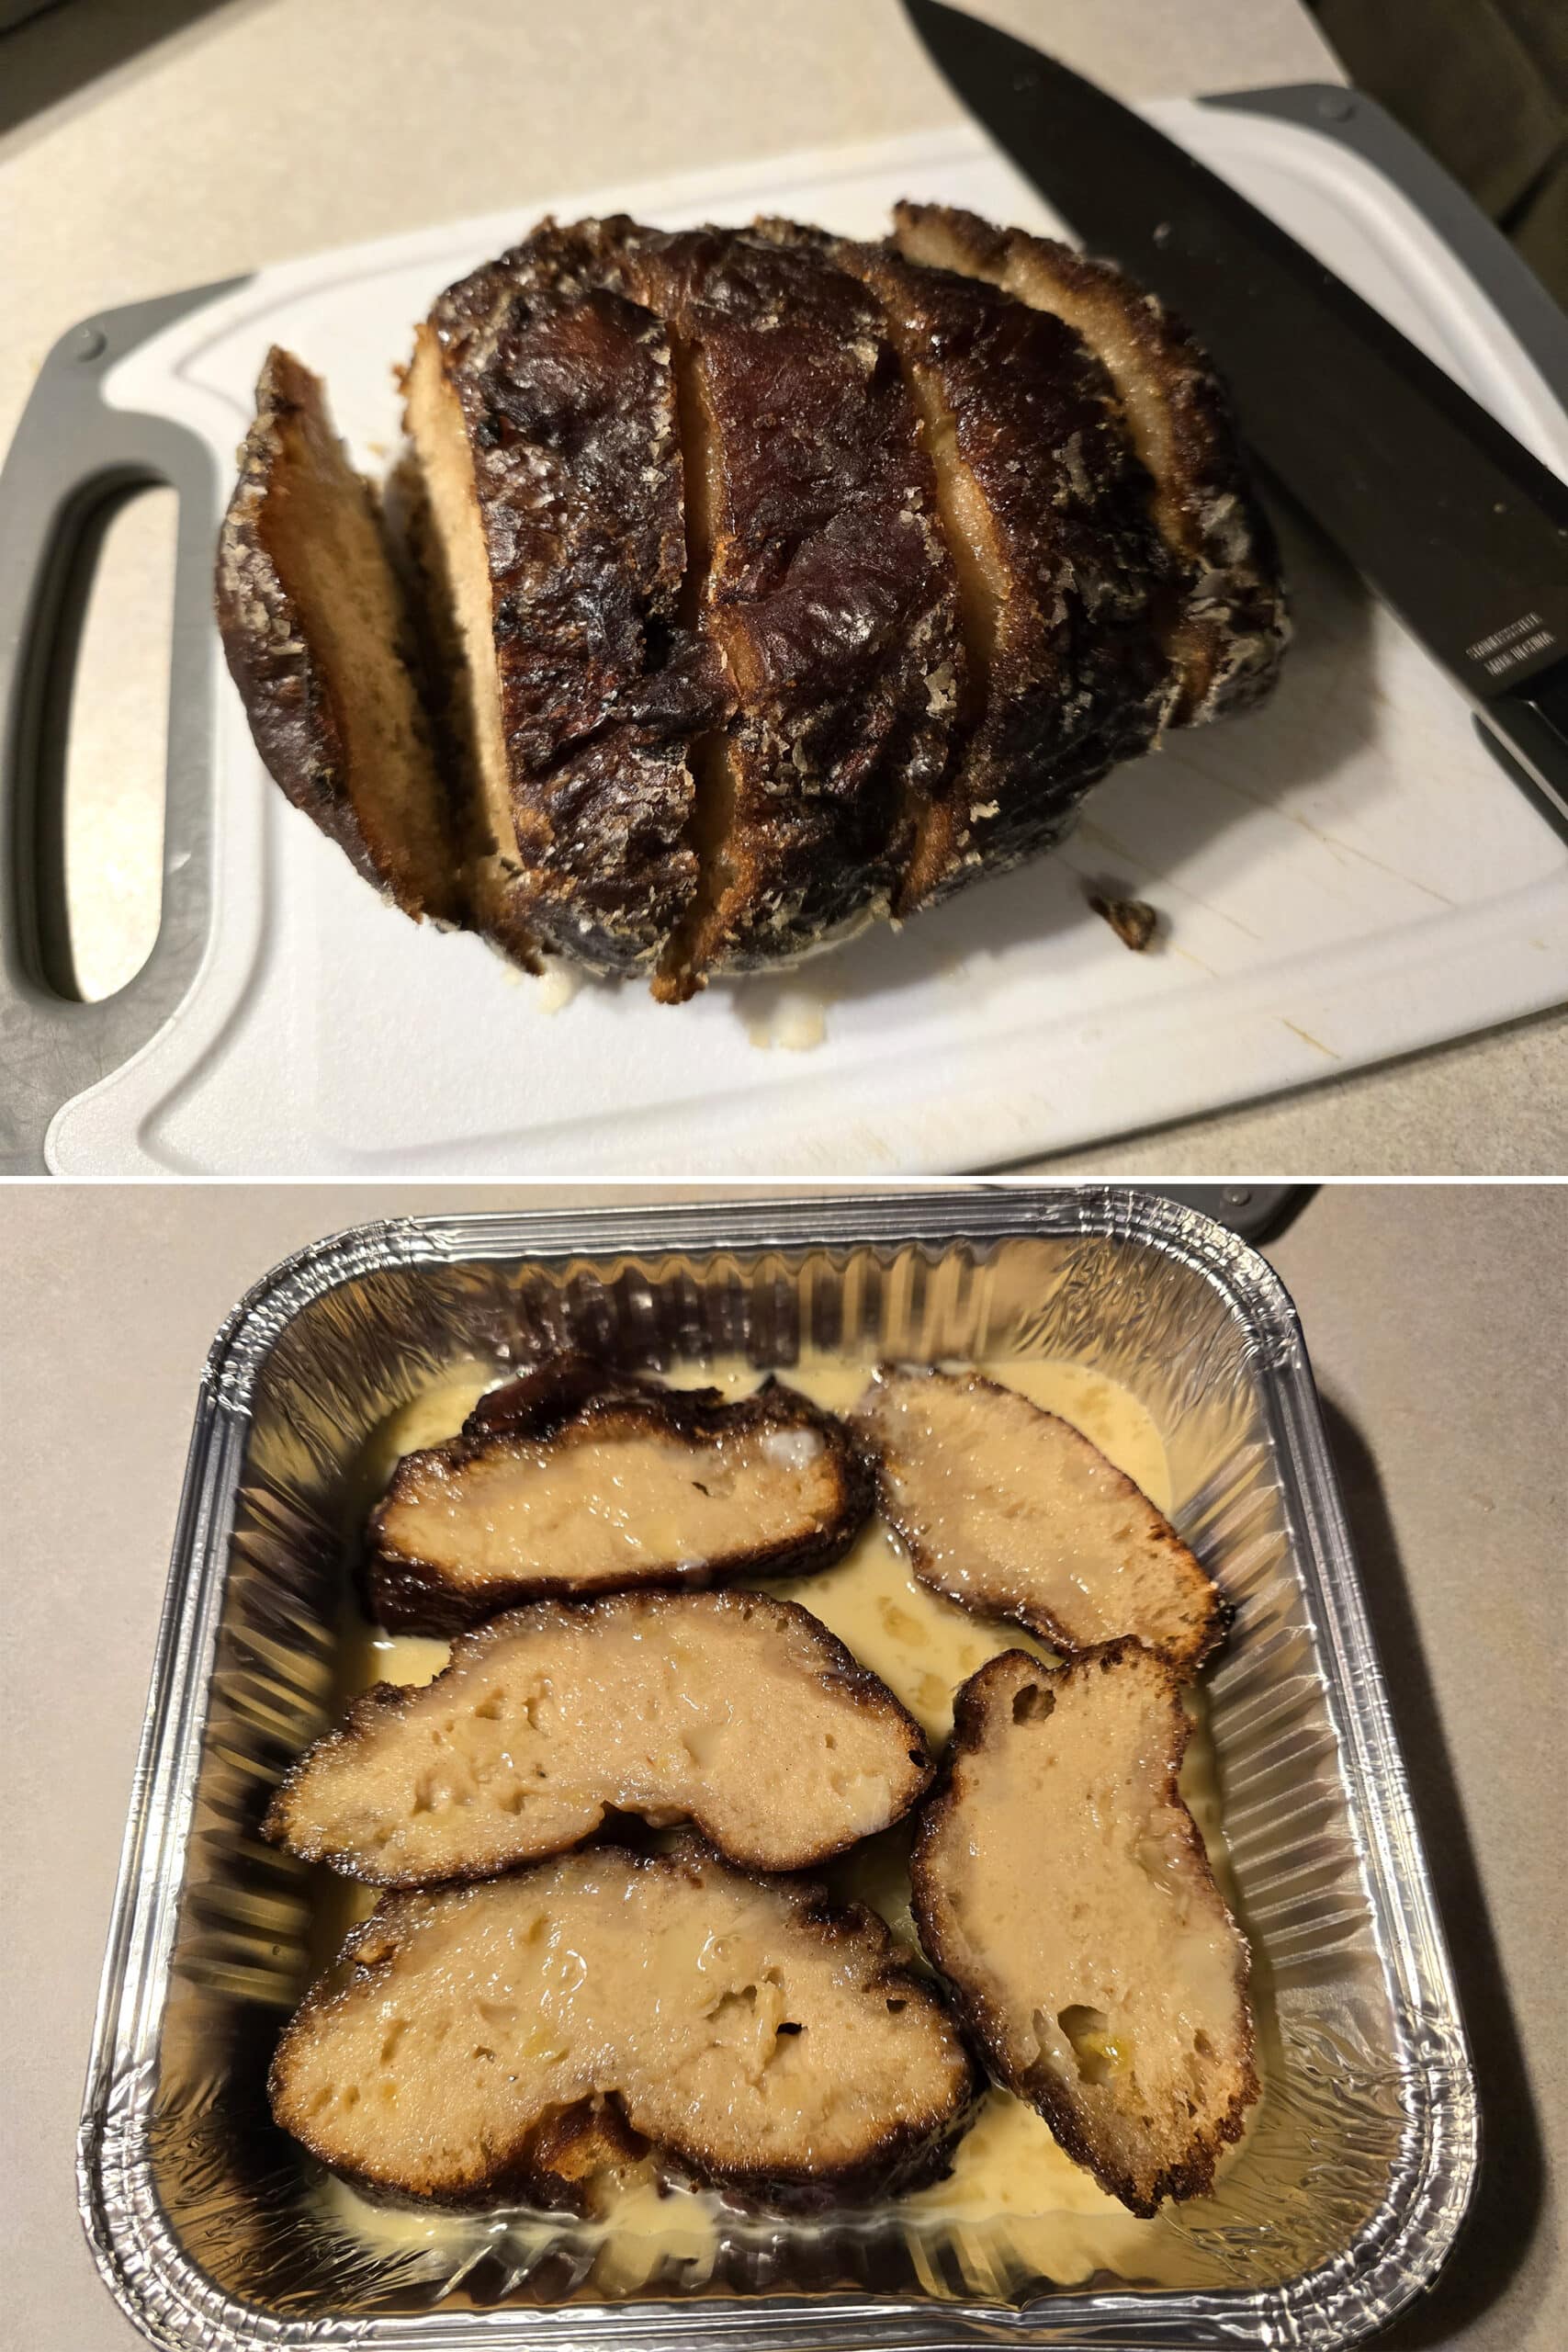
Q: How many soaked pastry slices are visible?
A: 5